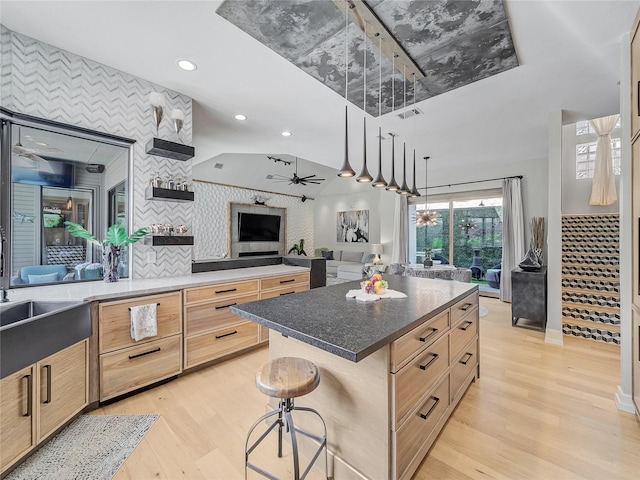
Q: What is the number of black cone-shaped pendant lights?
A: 6